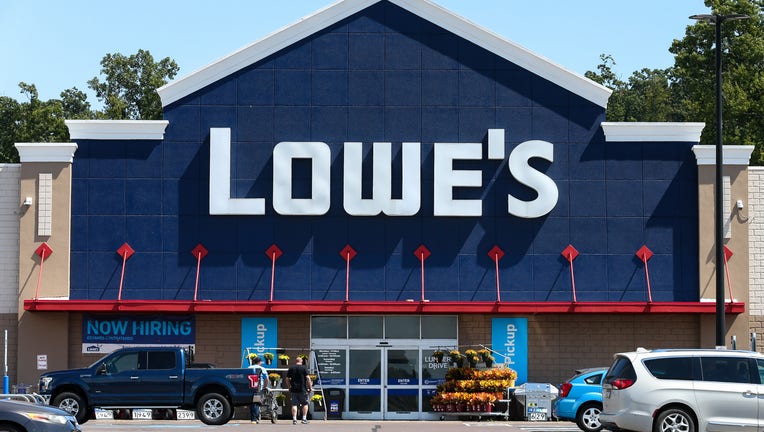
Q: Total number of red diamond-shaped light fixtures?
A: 10